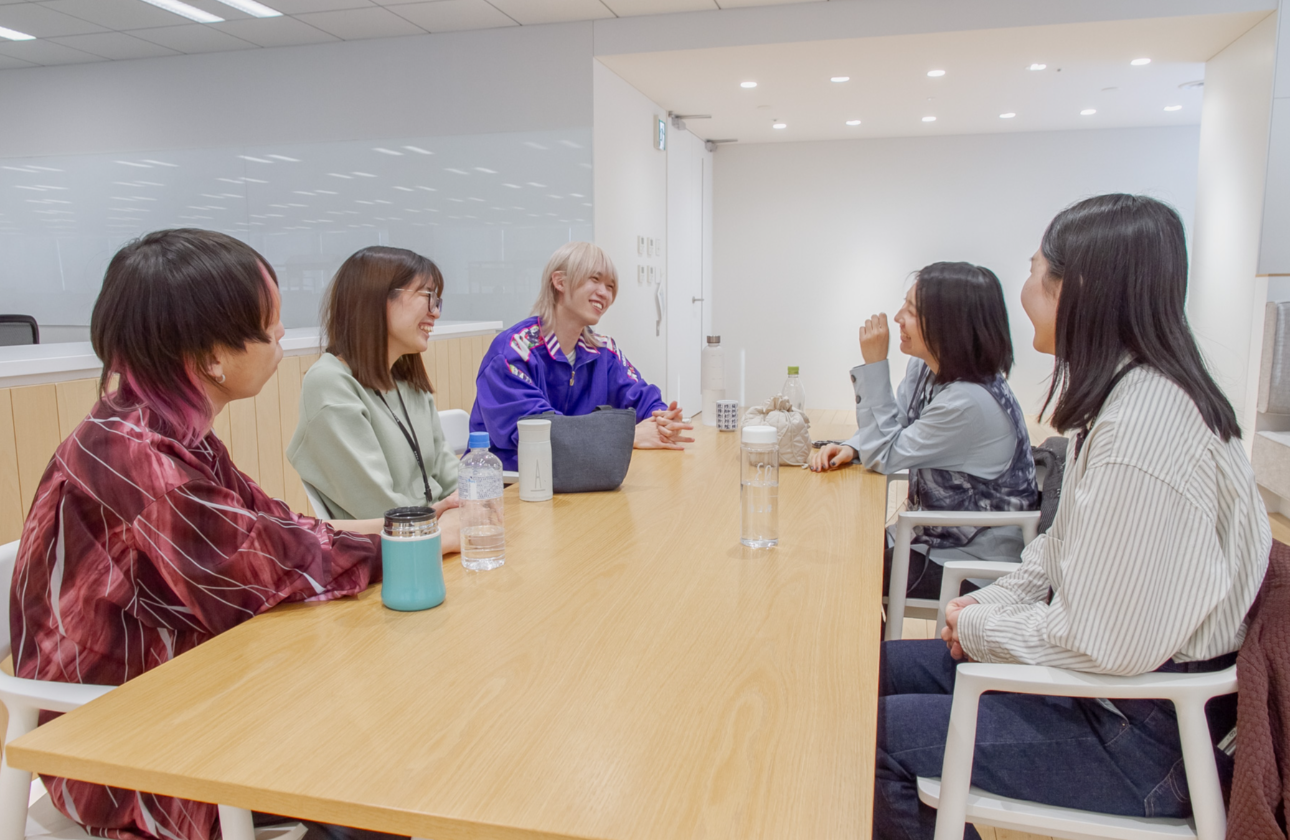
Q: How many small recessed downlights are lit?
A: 11